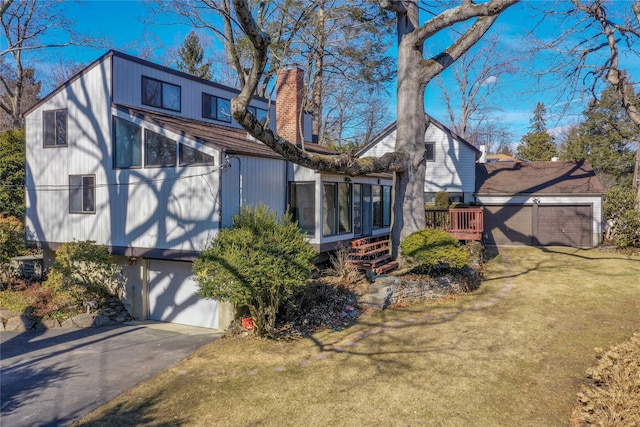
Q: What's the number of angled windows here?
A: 3